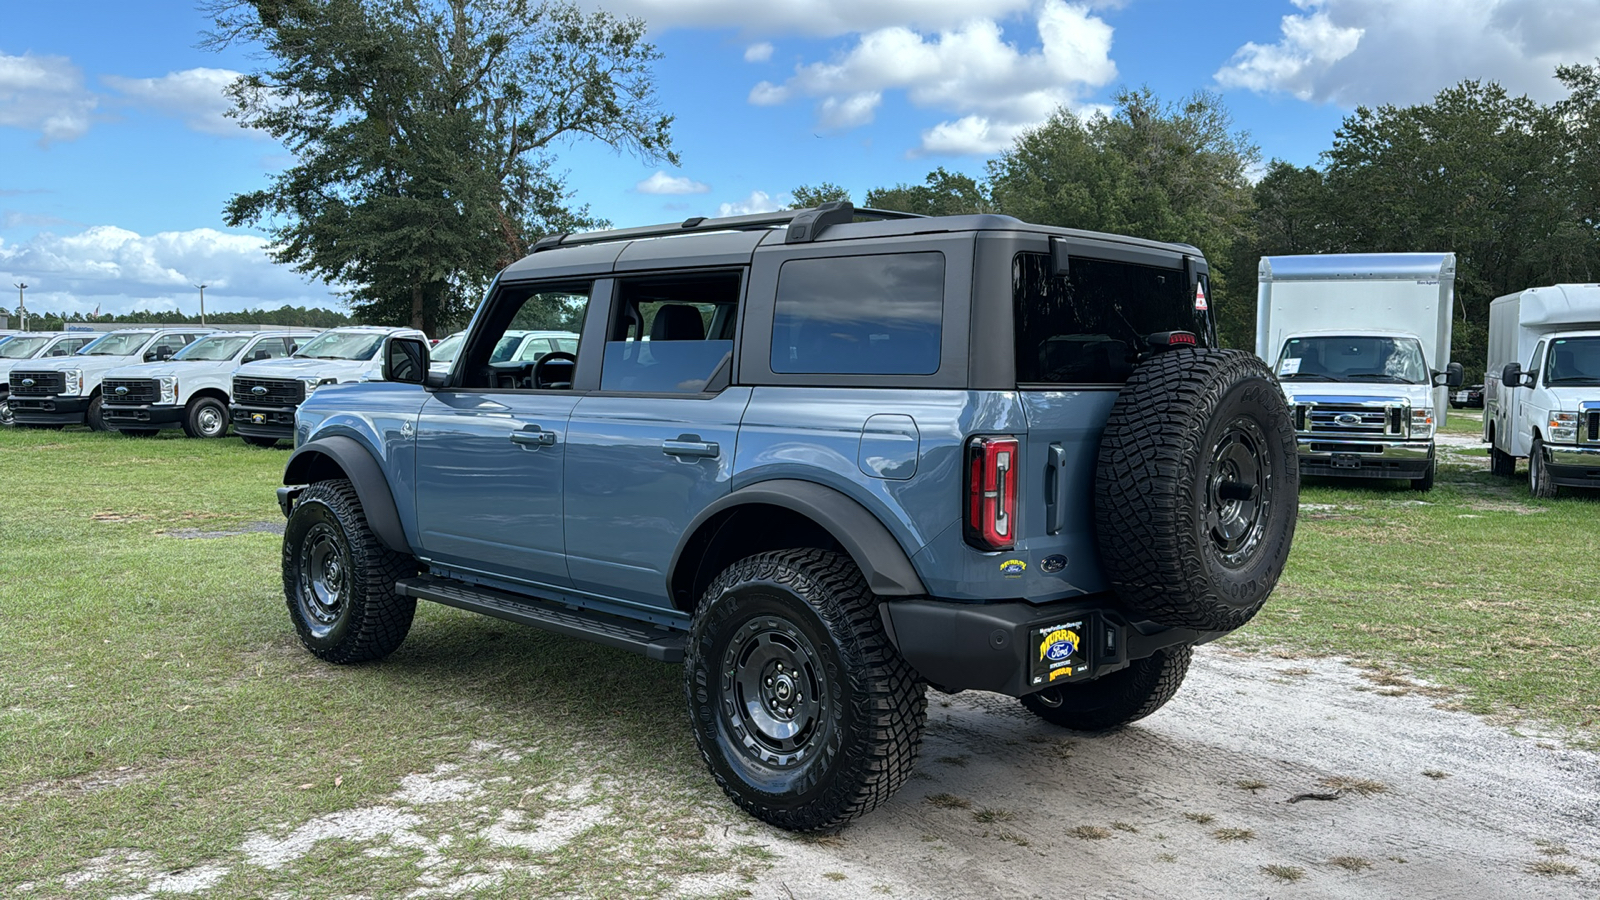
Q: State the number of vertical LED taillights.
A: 1